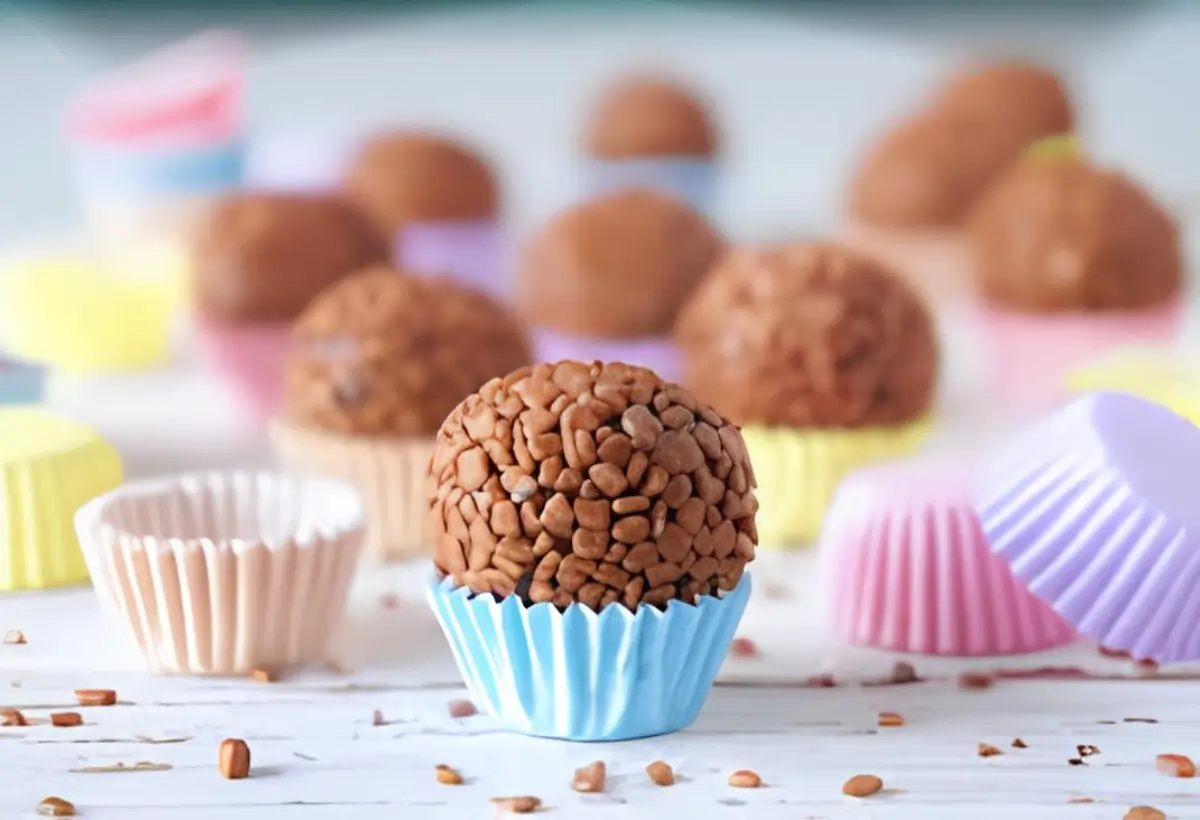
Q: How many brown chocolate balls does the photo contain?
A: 10